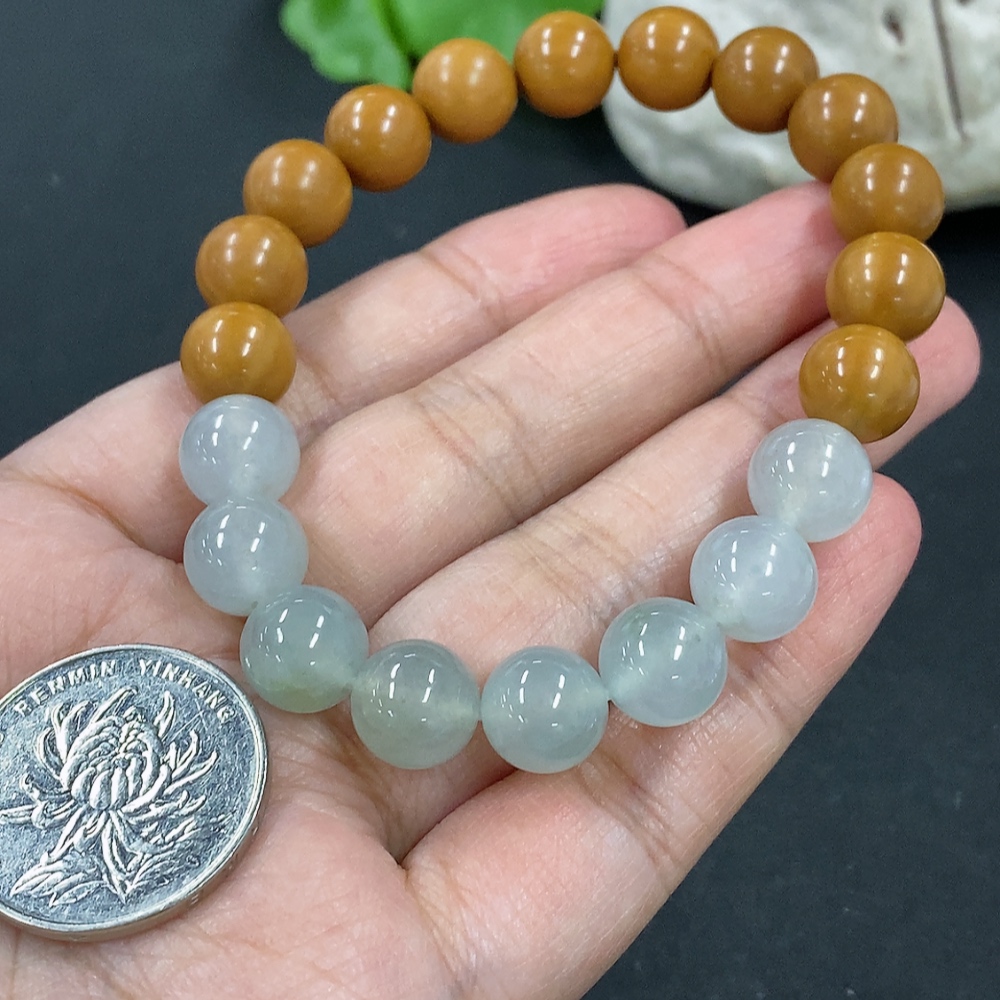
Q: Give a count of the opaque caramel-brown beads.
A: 12